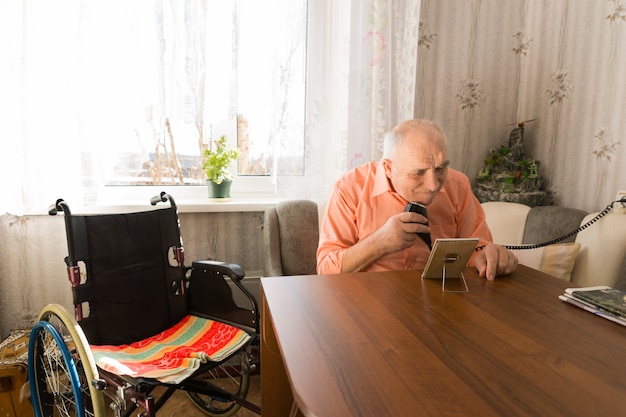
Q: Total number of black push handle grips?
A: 2